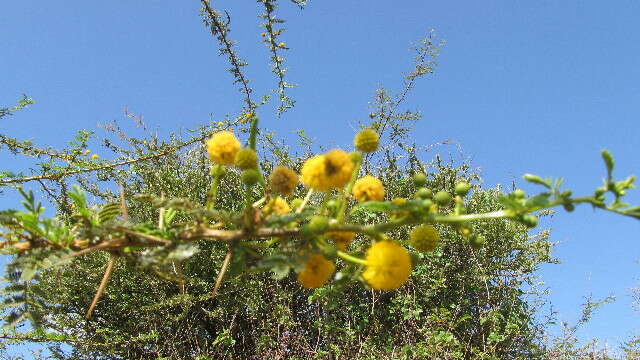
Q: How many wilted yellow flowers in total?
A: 1